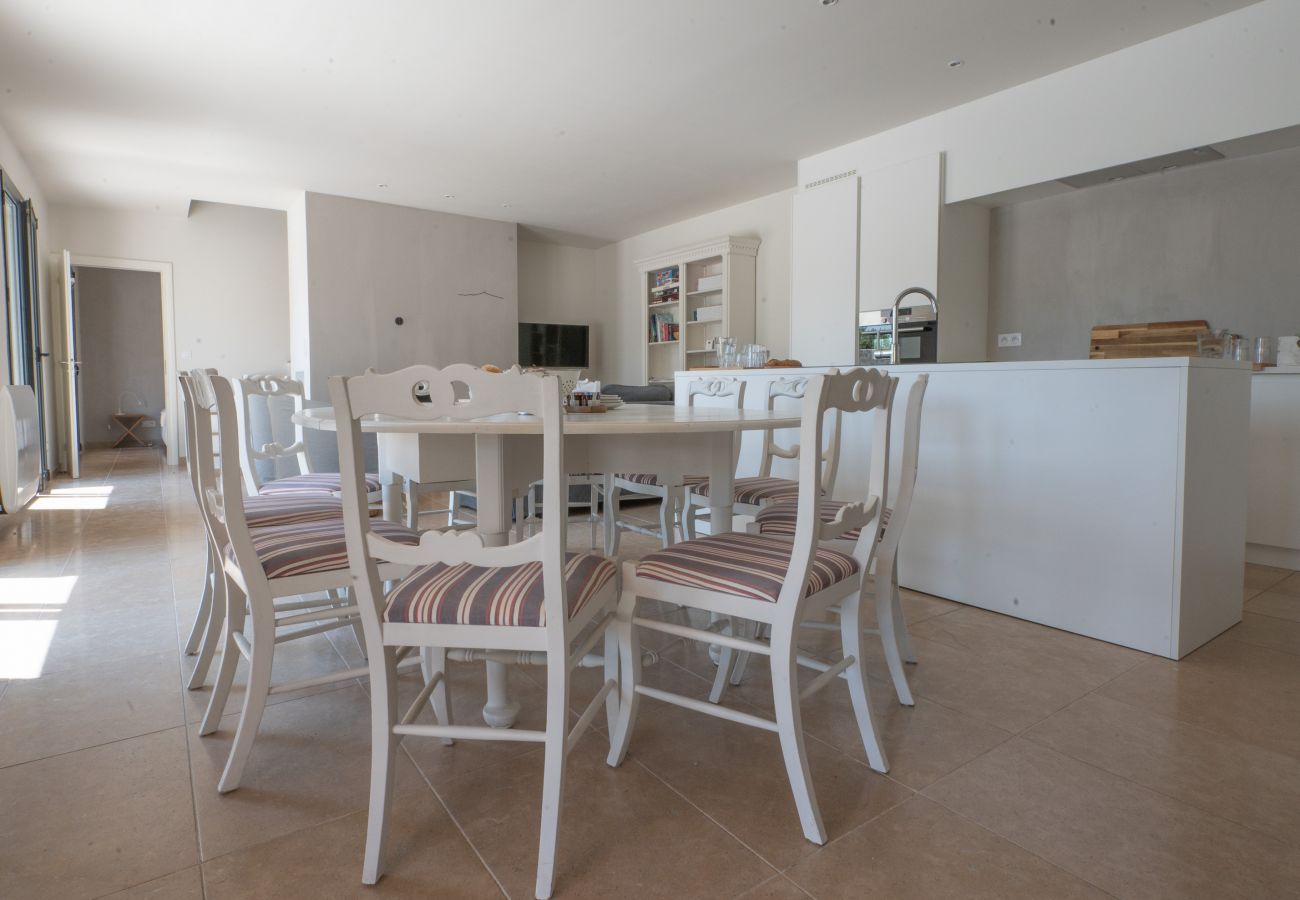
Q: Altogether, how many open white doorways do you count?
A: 1